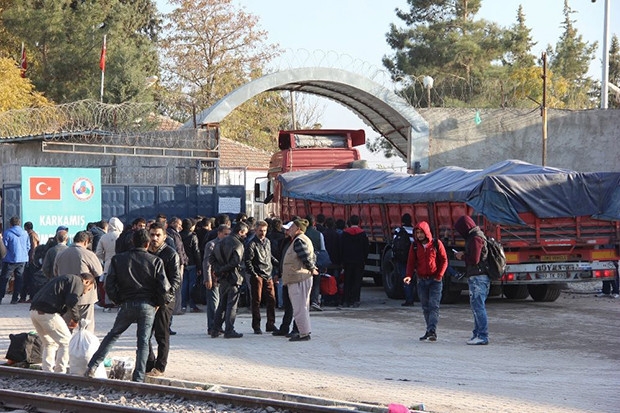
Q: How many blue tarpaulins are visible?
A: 1